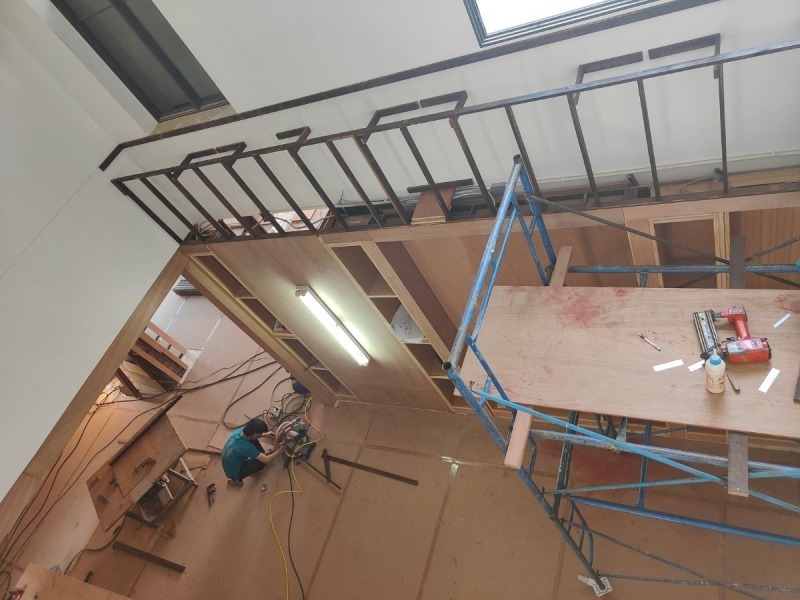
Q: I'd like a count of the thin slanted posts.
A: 15